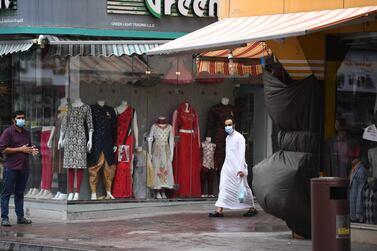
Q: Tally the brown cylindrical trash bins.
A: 1